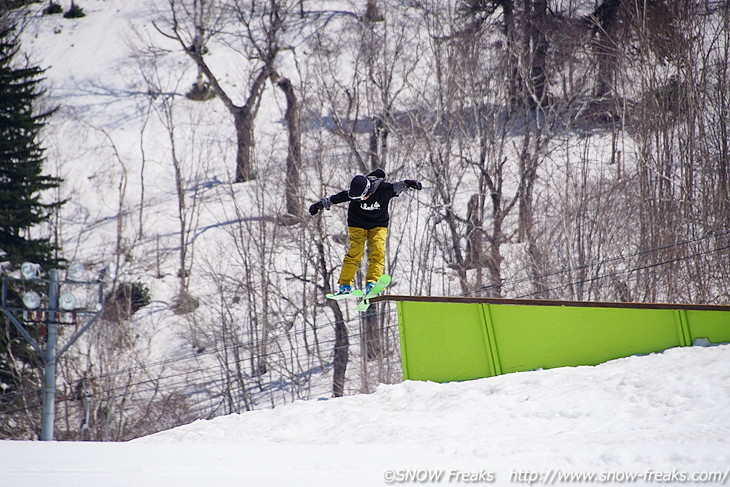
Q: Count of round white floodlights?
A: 4